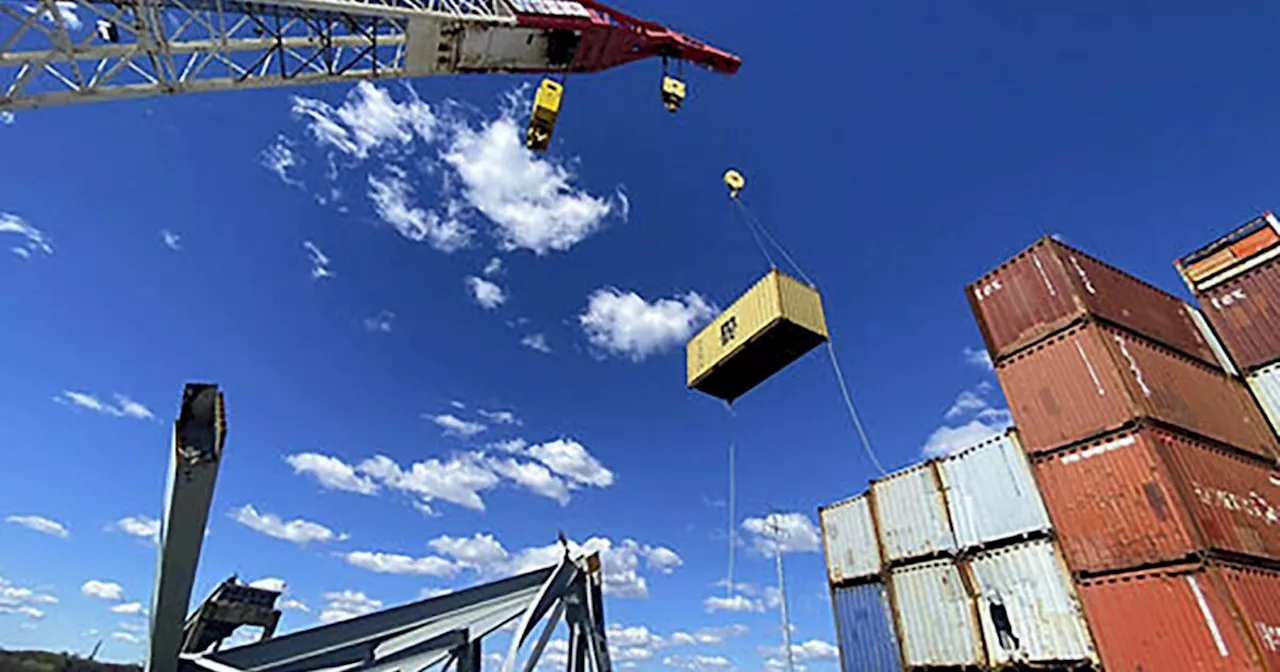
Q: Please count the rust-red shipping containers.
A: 5